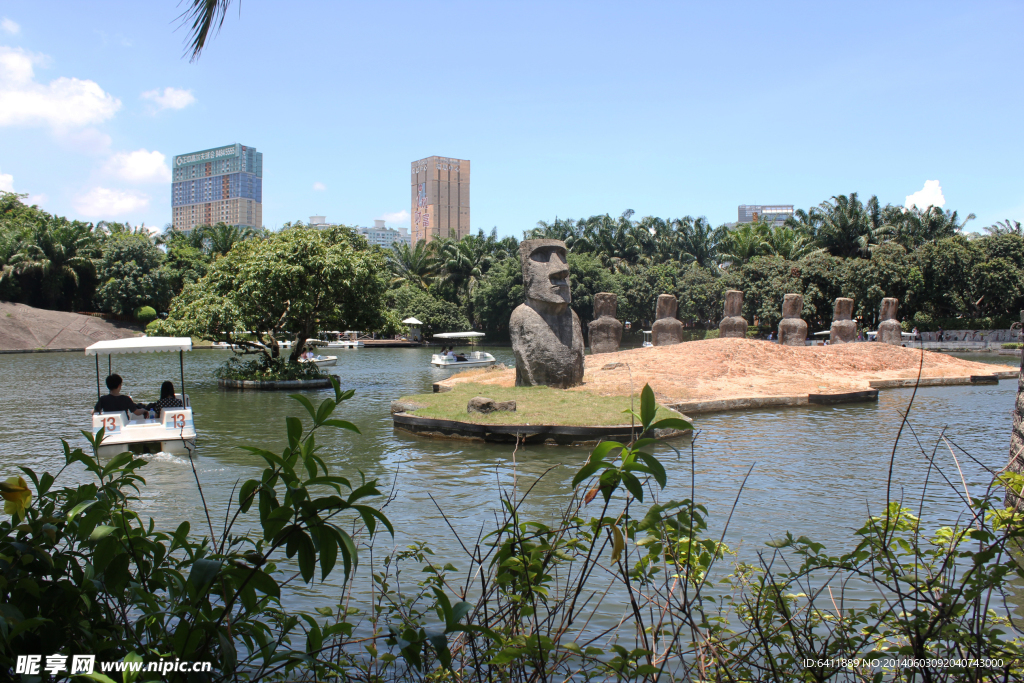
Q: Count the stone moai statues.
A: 7